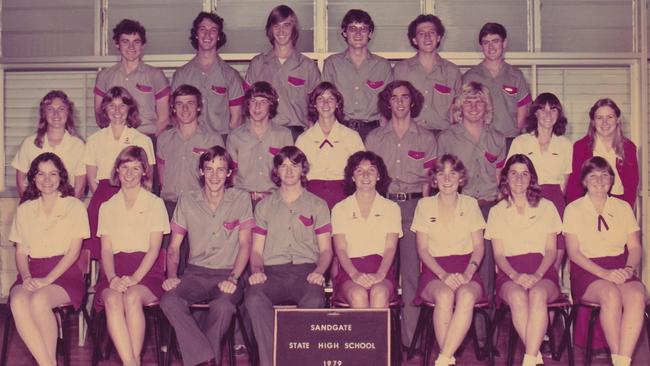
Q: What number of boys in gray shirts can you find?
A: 12